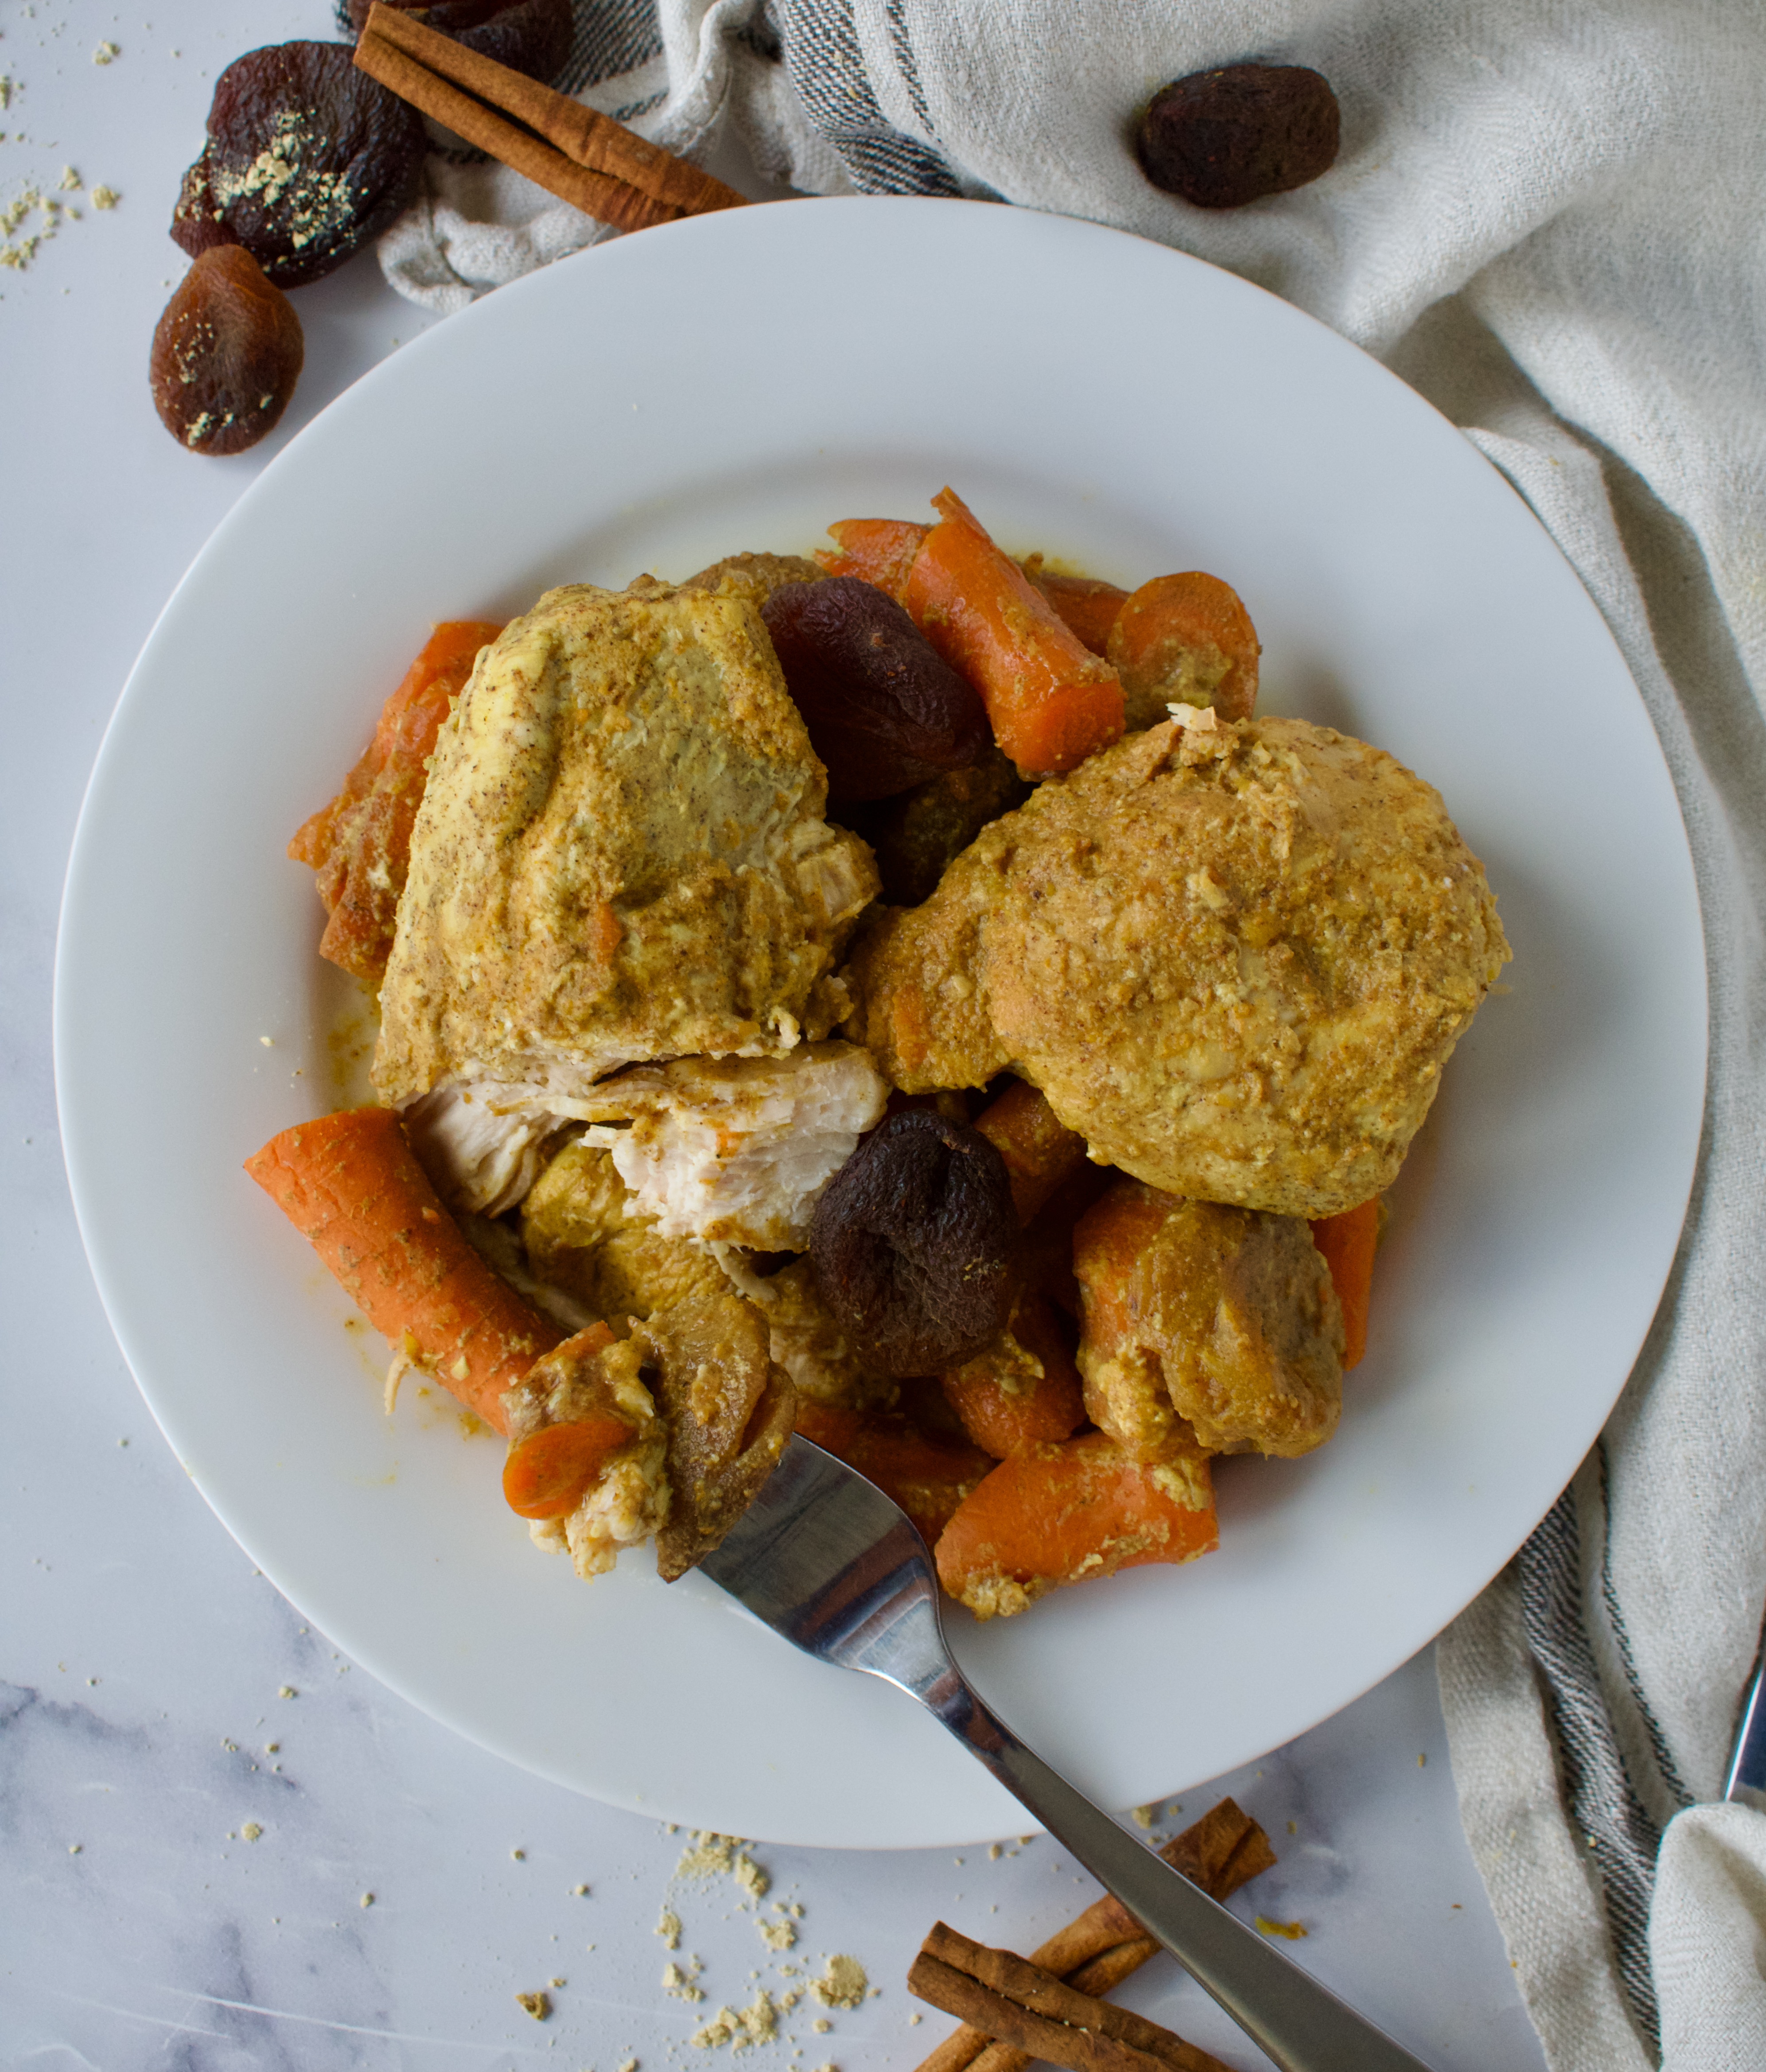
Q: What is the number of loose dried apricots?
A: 4